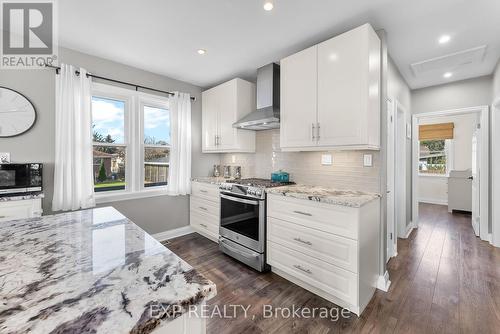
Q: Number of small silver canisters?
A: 3